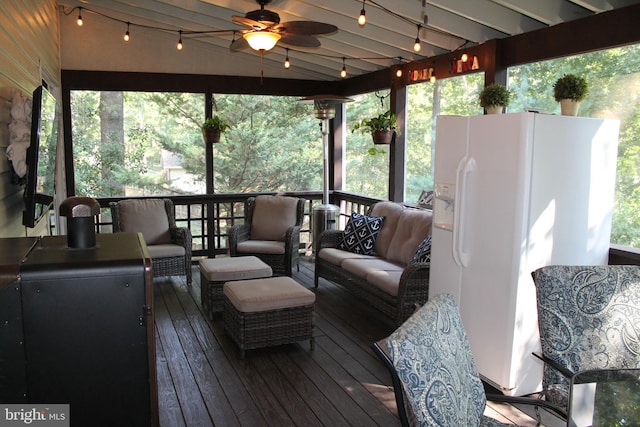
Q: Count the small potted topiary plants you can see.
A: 2